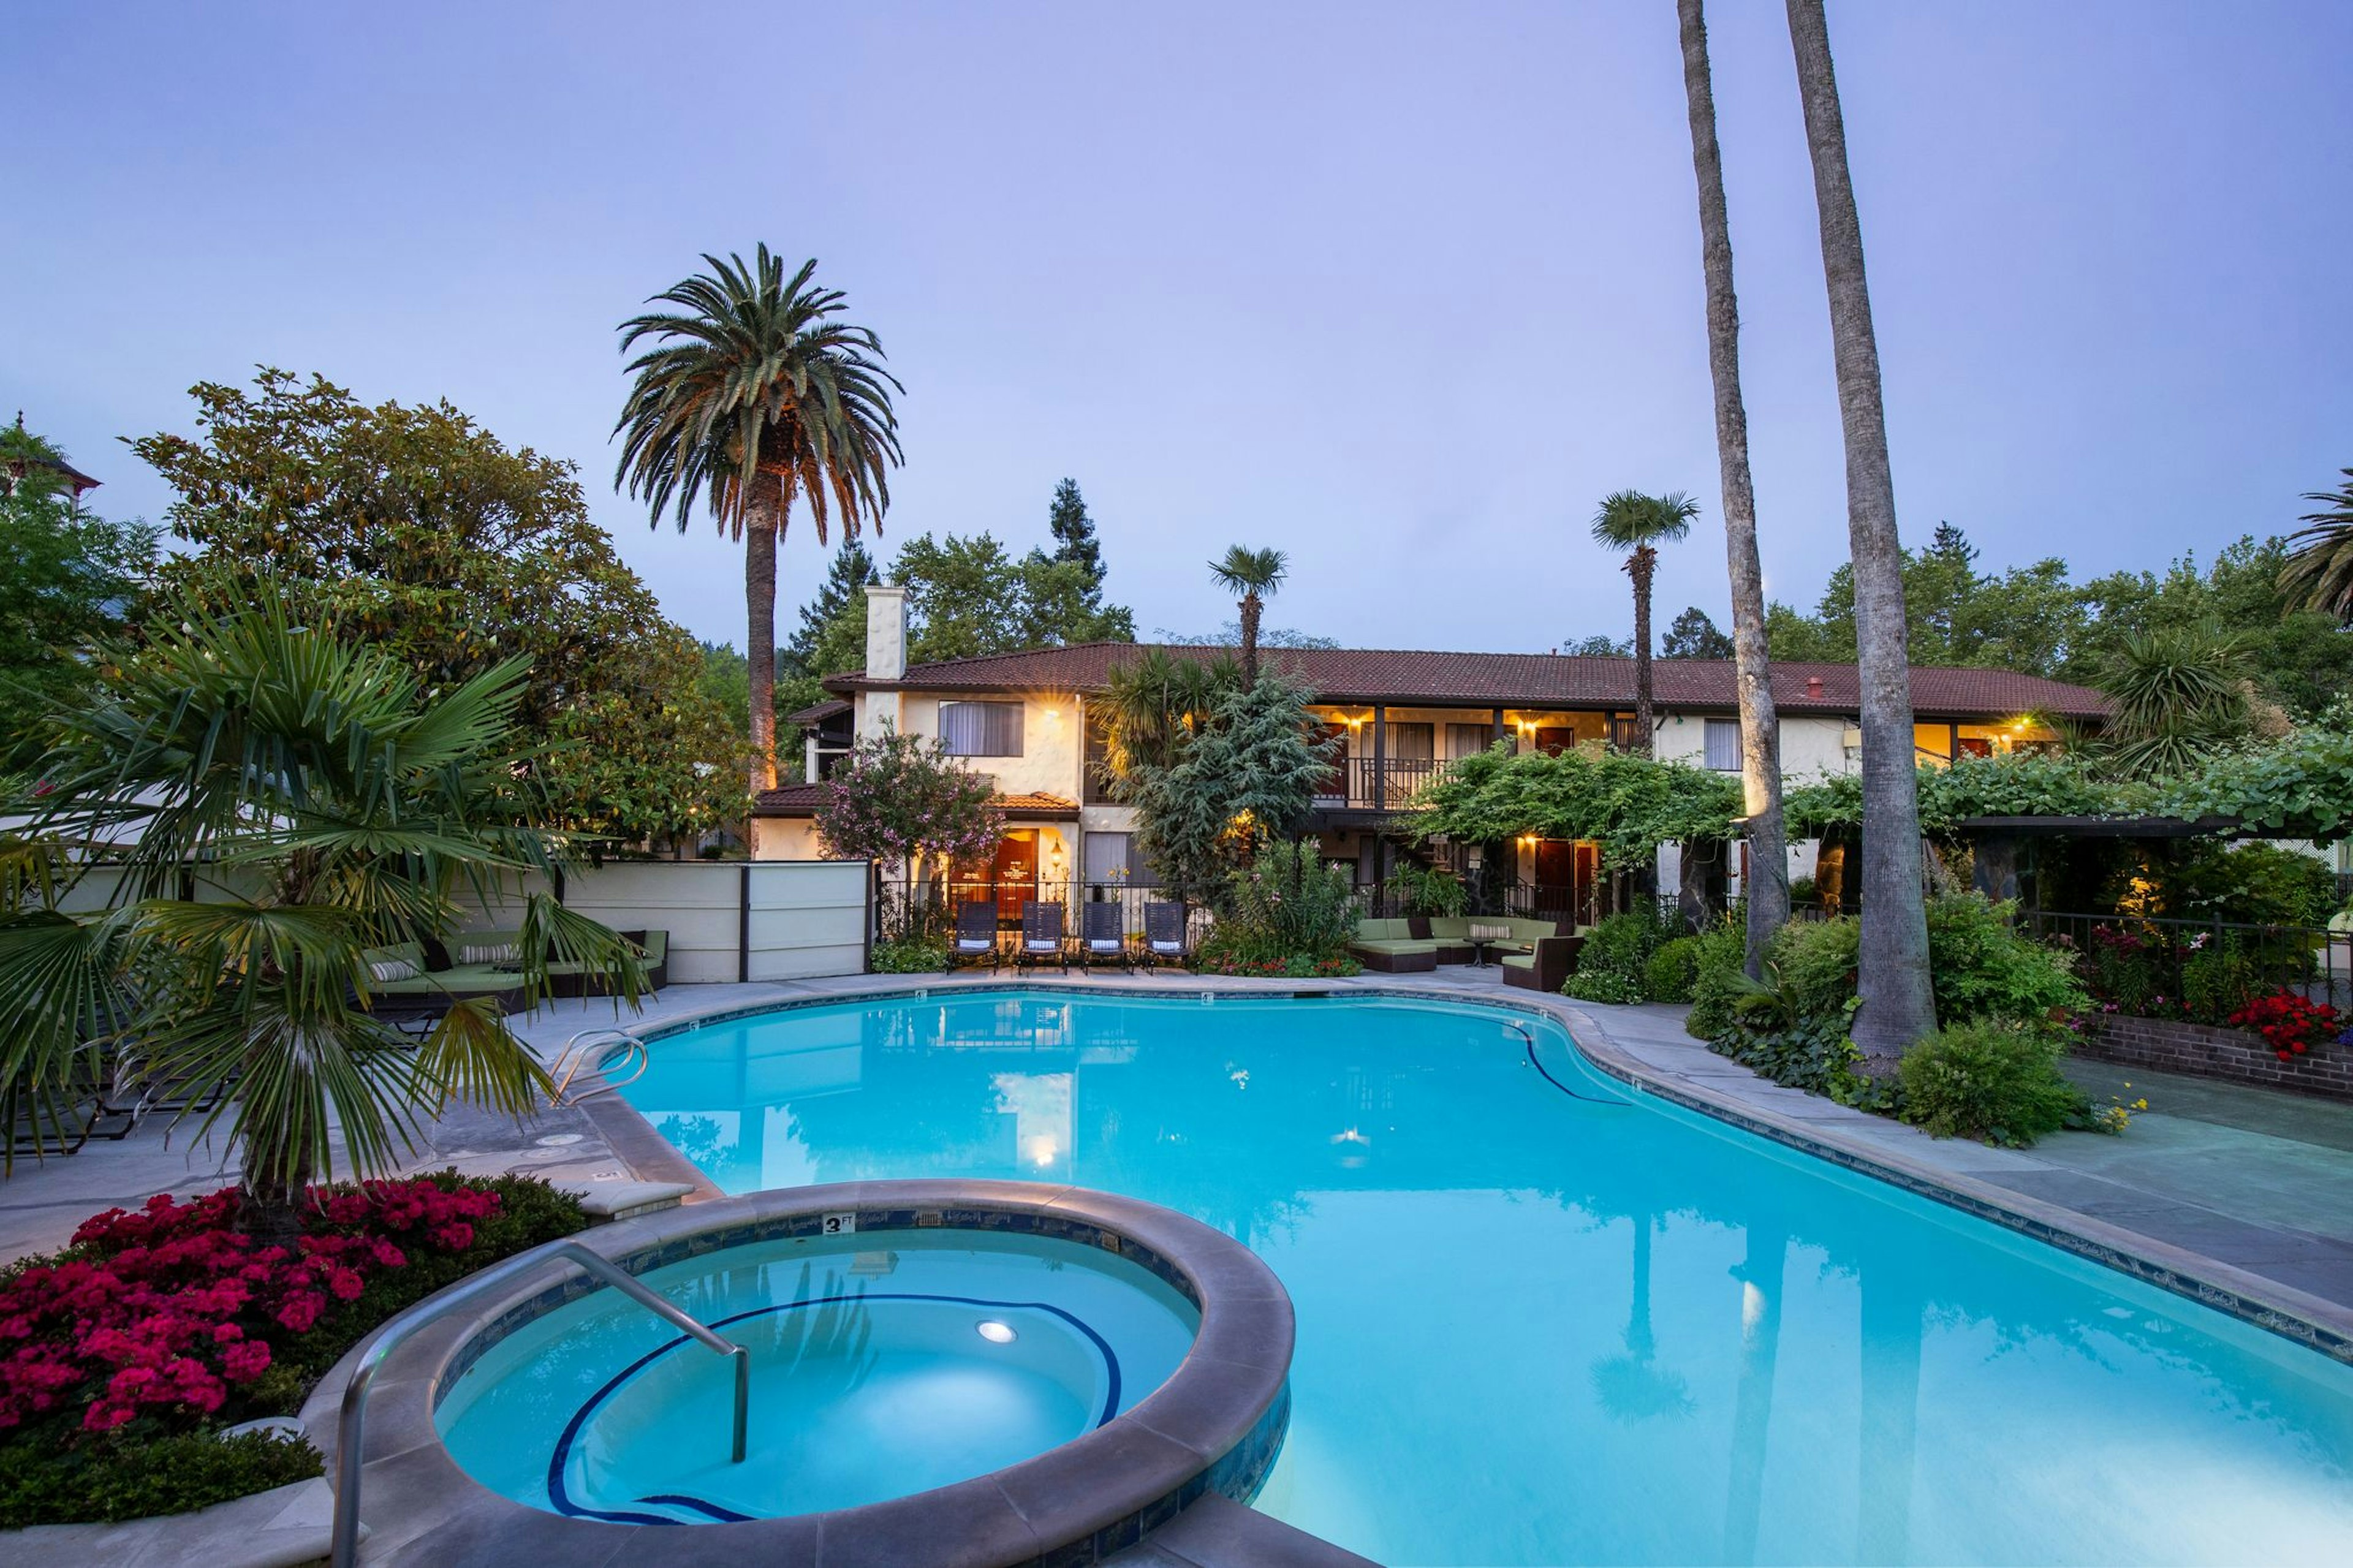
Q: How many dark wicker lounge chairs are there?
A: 4